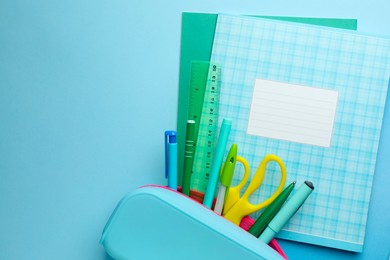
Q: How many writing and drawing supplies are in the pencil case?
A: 6